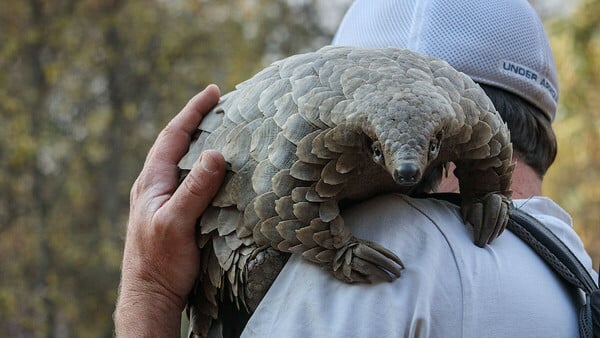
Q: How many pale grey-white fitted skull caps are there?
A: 1